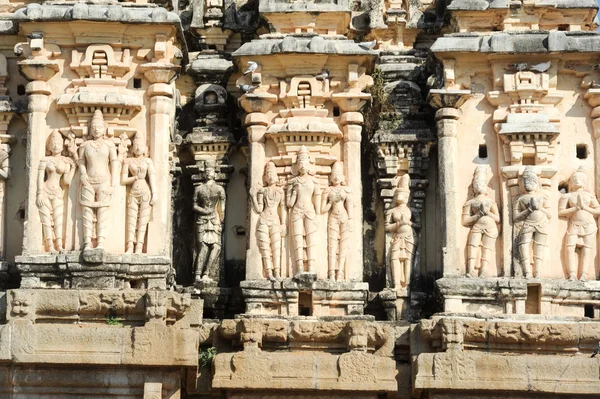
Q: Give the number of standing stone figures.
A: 11